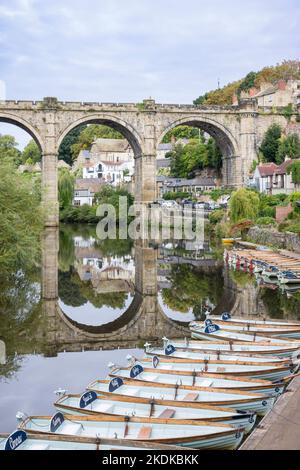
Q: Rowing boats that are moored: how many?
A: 11